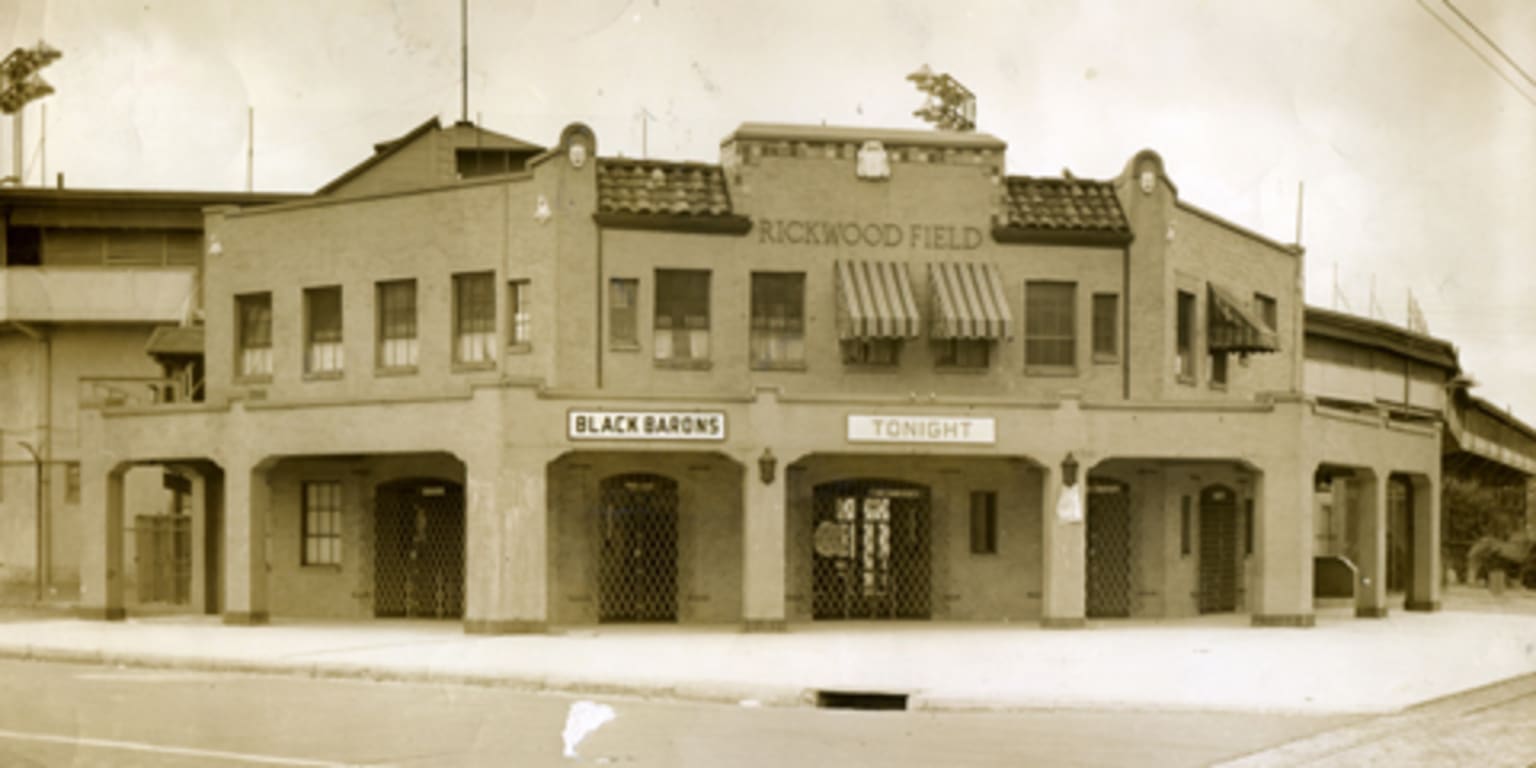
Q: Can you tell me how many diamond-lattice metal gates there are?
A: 4